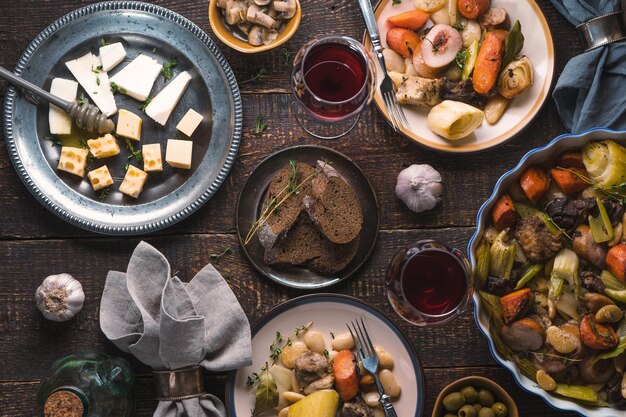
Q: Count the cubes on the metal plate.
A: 8